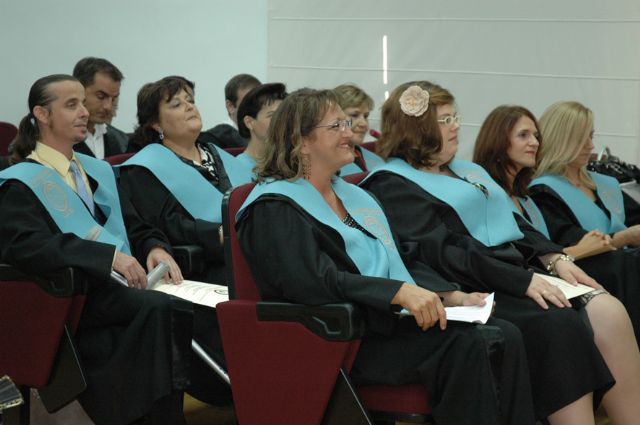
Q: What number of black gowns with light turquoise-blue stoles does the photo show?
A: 8